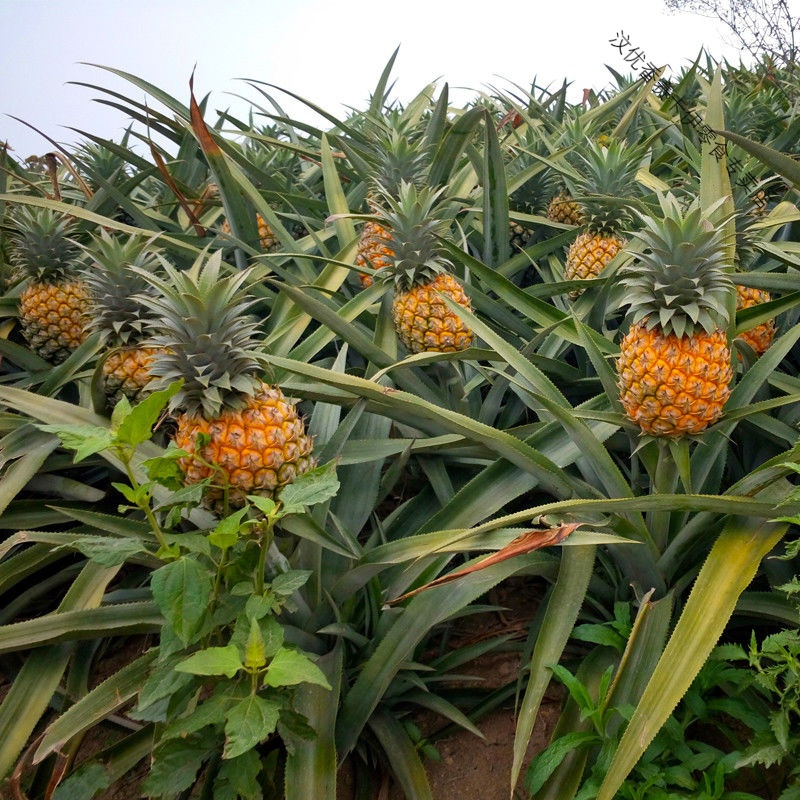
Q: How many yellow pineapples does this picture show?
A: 10